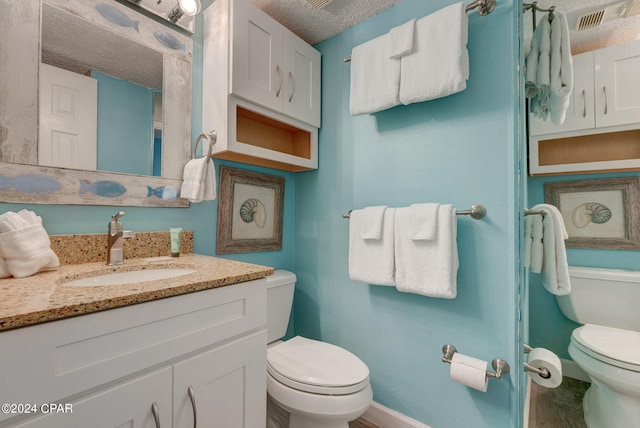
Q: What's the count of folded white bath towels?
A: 4